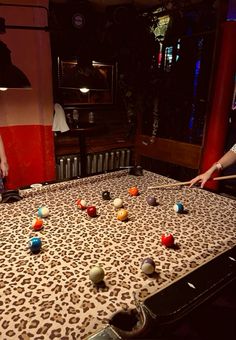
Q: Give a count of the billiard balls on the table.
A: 14